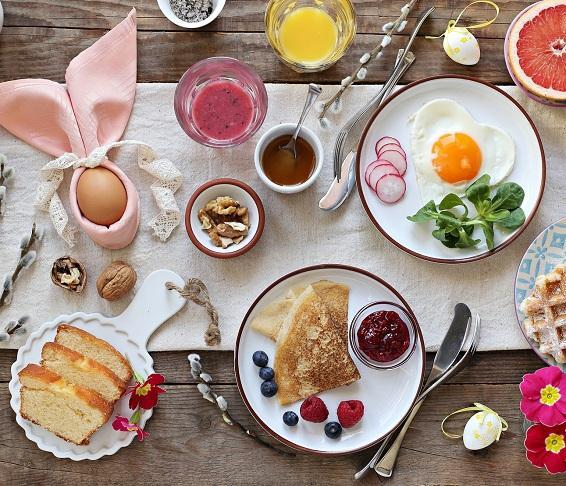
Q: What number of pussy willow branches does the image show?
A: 5